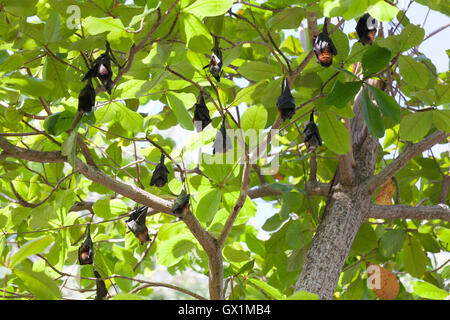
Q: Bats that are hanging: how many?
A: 14